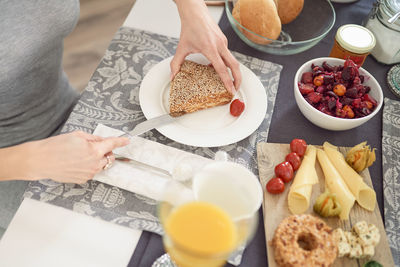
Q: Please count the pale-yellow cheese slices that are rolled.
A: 3